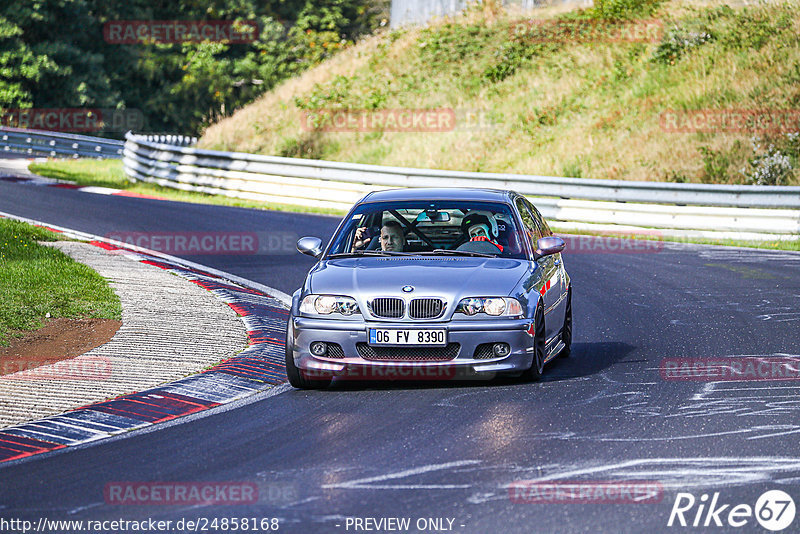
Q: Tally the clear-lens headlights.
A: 2